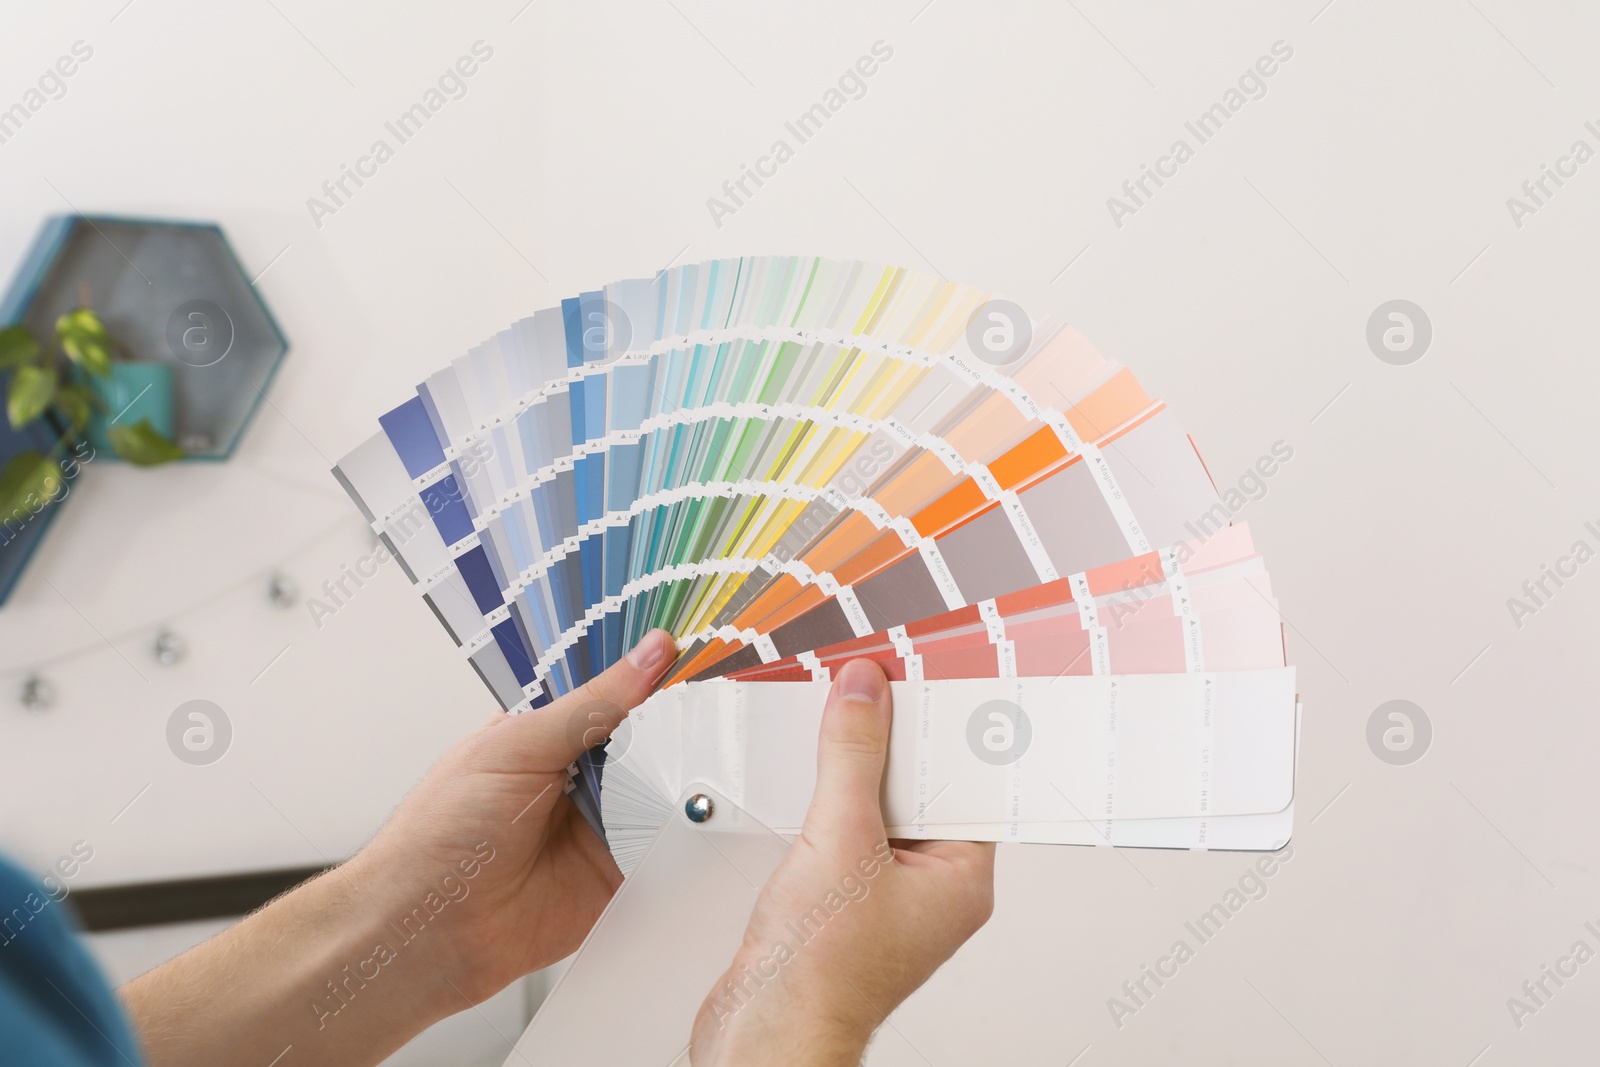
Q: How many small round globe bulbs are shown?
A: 3